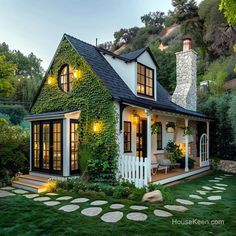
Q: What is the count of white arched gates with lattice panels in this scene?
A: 1